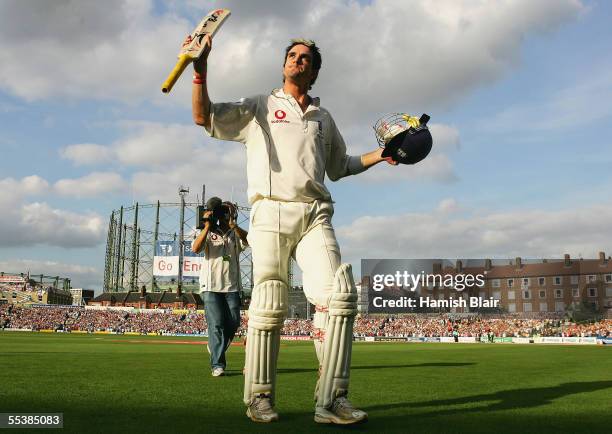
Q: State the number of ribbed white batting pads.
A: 2